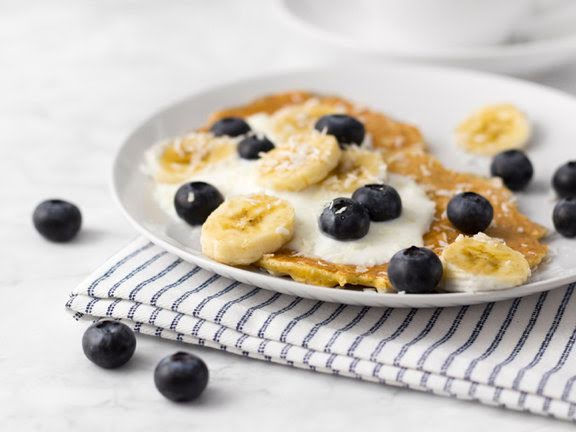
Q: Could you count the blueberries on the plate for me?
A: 11